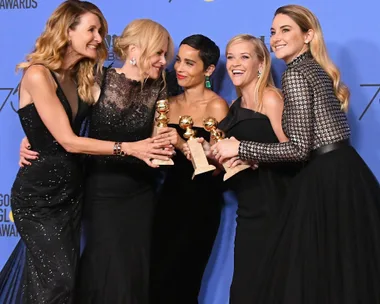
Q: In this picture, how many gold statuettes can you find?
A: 3